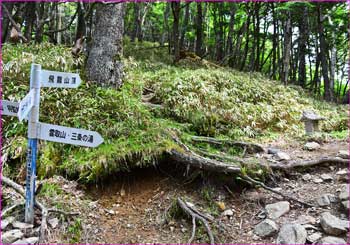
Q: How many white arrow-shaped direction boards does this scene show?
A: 4